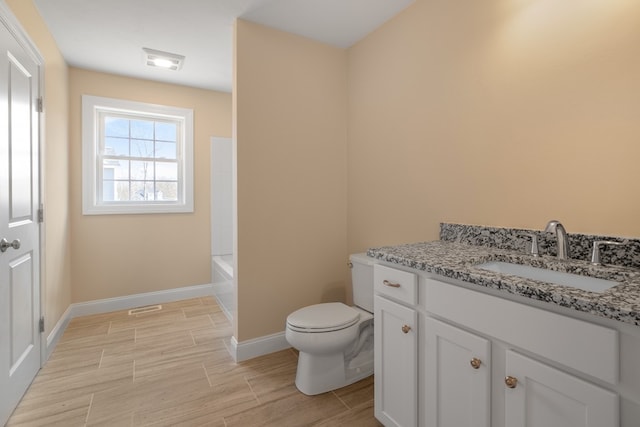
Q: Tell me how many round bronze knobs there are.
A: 3